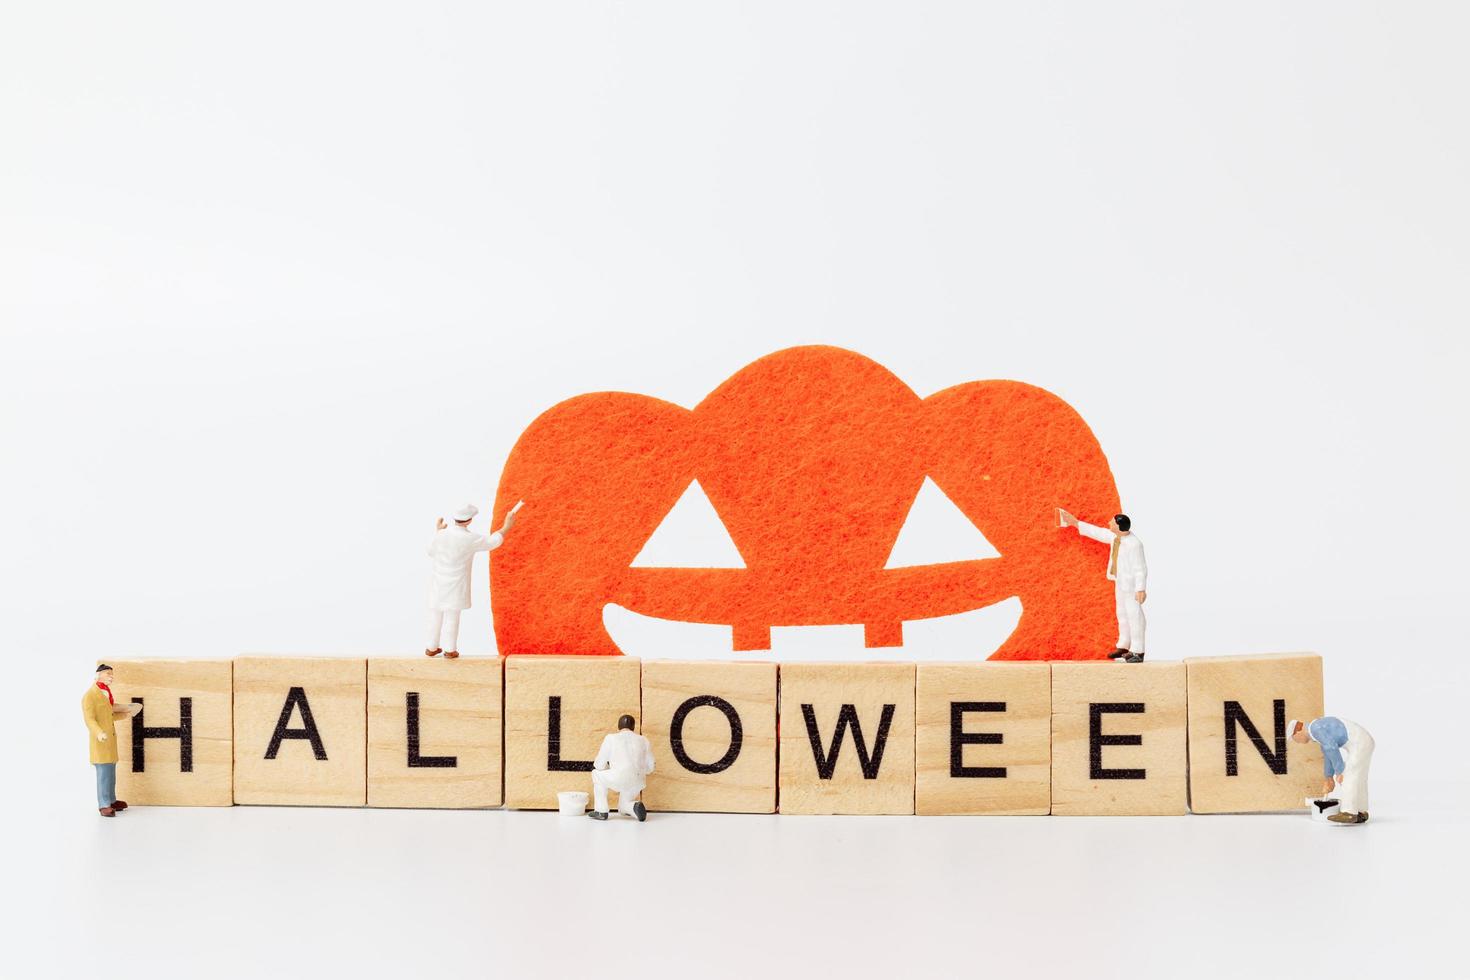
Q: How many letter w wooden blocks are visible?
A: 1